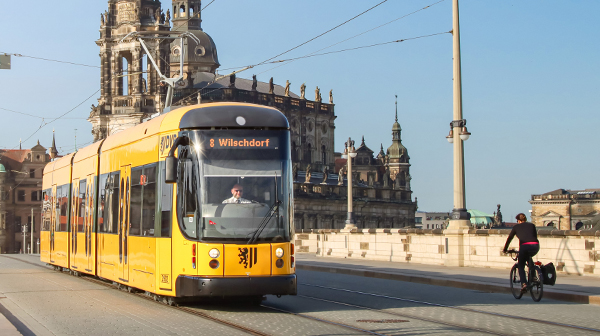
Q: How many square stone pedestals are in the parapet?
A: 2